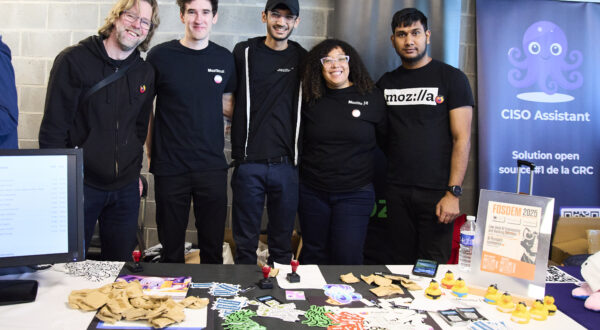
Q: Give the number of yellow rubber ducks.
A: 8